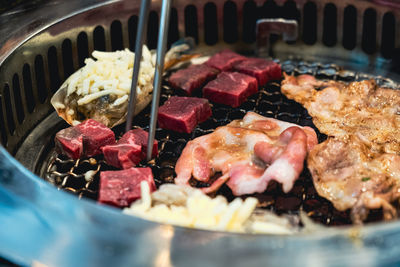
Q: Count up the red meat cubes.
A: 8